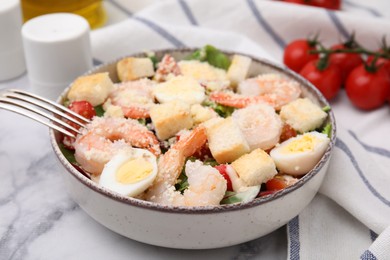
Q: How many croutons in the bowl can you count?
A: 7